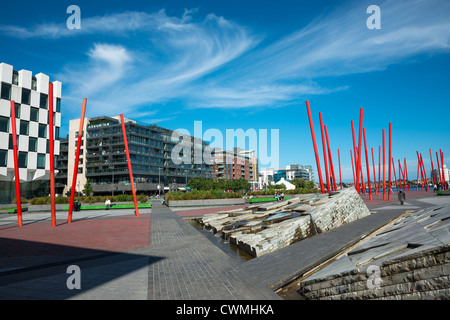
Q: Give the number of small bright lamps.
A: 0